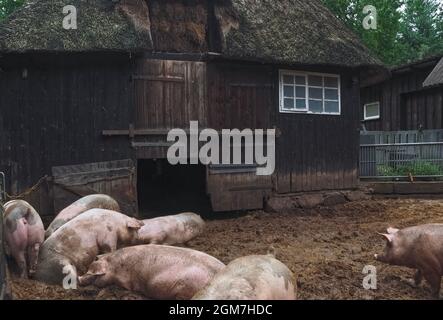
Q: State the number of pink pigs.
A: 7